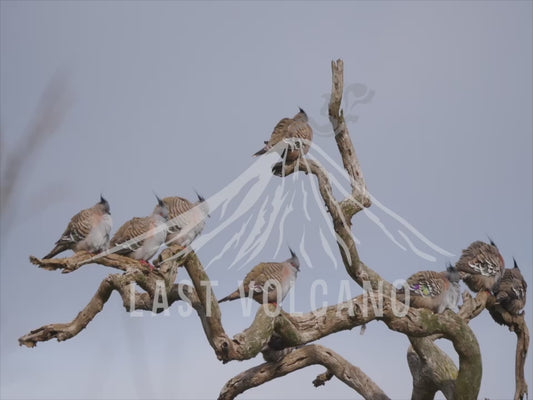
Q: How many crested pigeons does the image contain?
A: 8